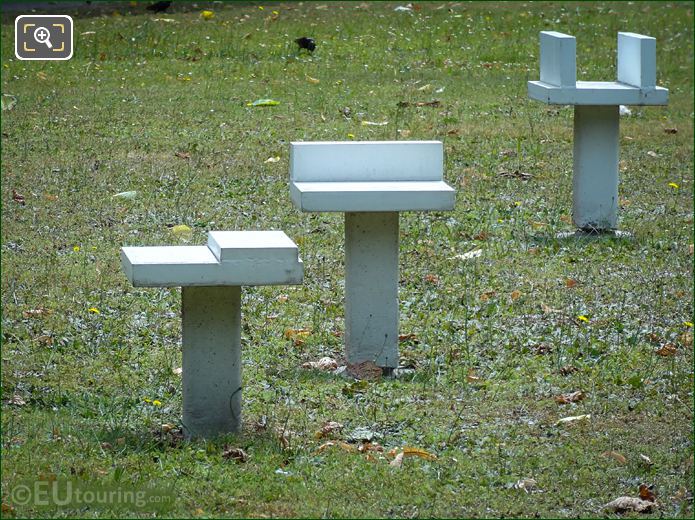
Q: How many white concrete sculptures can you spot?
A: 3